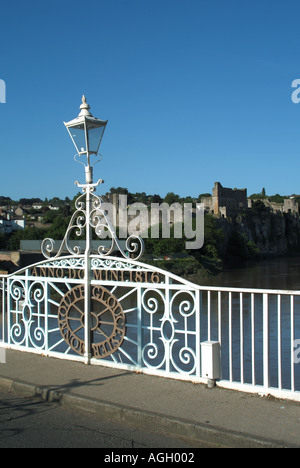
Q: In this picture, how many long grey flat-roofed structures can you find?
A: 1